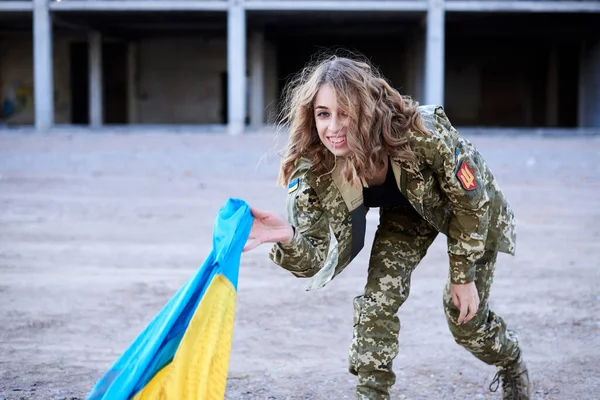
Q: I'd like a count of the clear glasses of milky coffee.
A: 0